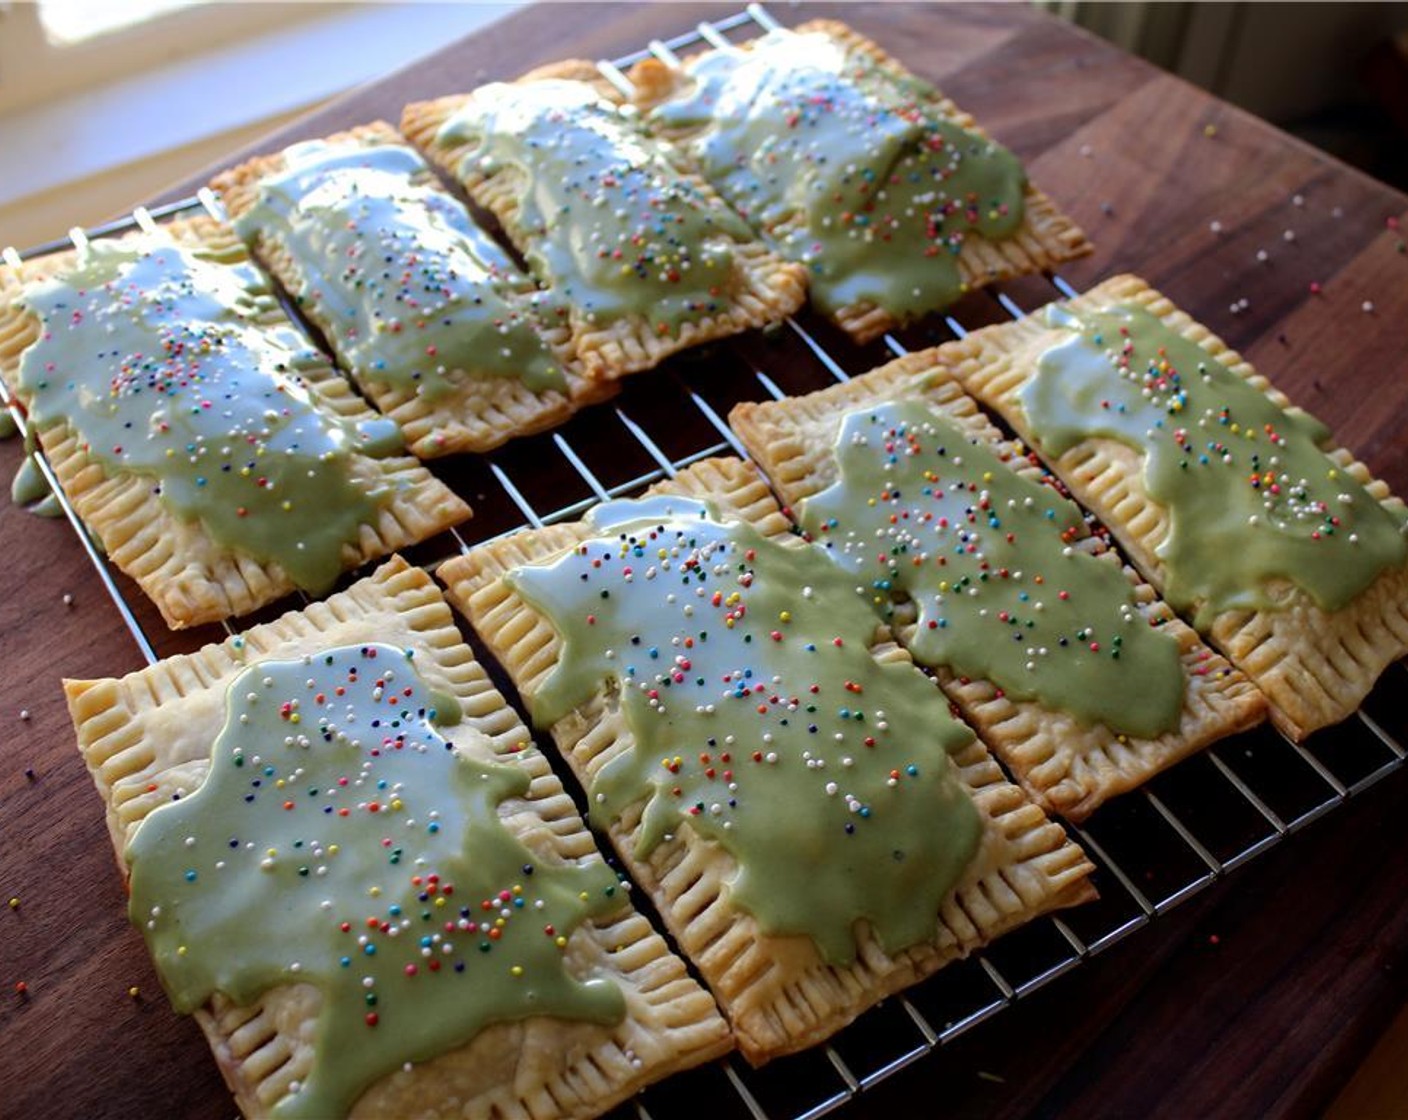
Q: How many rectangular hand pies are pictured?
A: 8